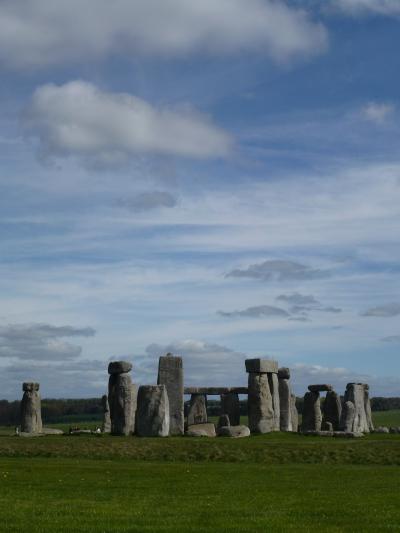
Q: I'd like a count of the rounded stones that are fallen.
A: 2